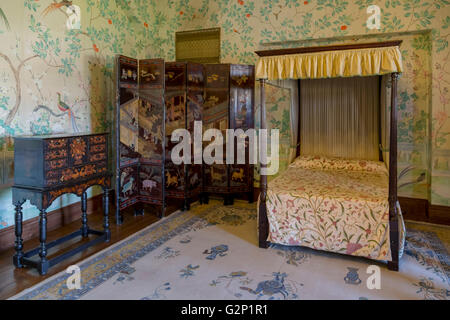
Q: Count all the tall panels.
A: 6